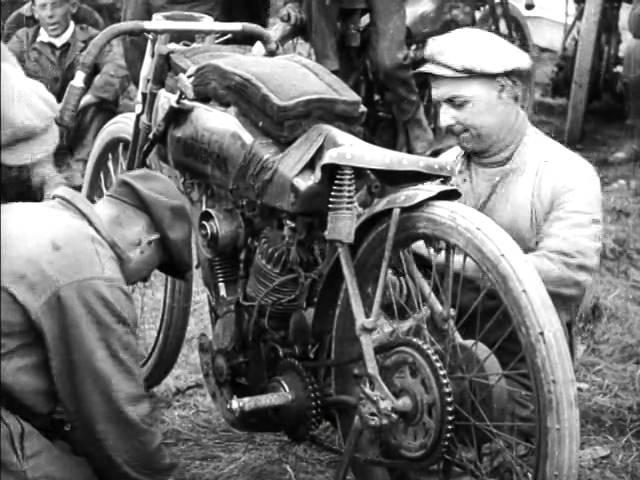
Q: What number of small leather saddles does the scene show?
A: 1